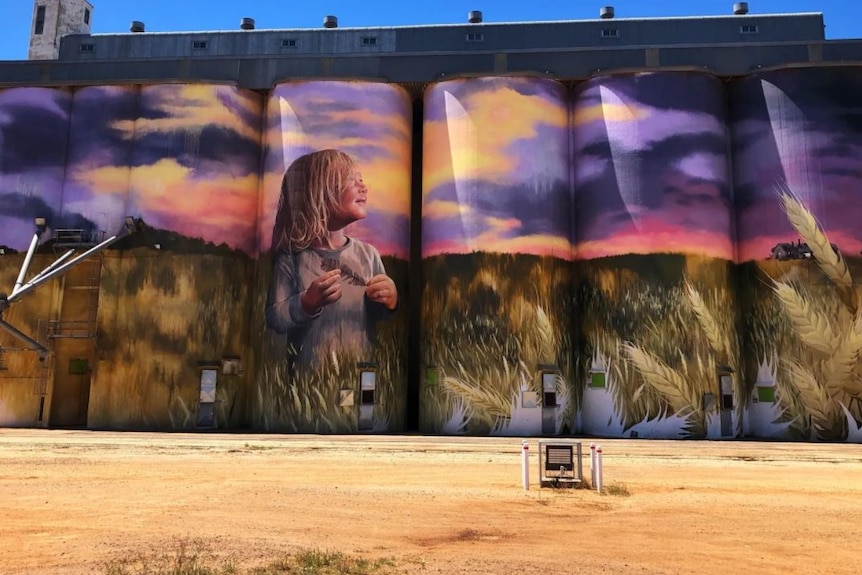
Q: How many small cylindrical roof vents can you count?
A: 6